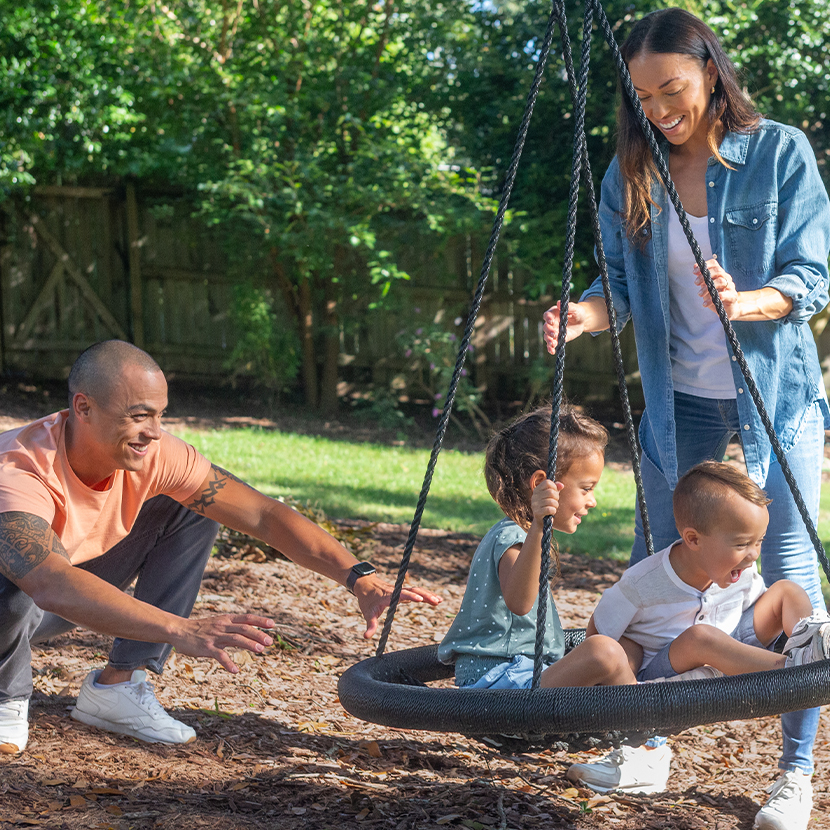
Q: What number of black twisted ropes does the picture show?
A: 4